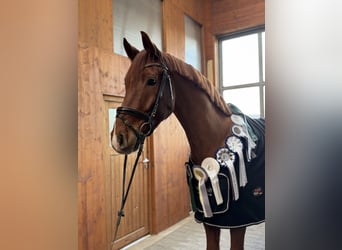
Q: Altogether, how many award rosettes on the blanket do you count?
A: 6